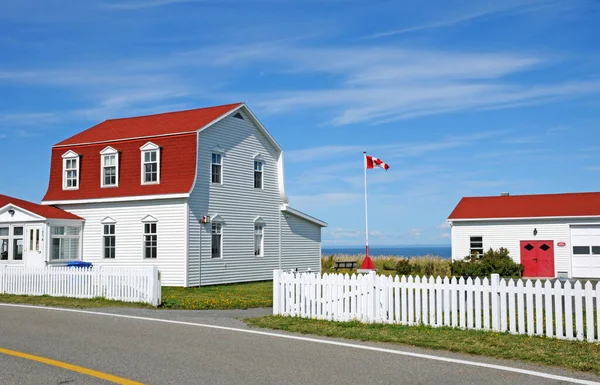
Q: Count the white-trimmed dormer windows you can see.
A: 3